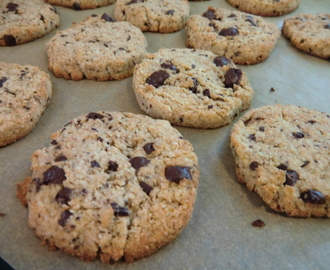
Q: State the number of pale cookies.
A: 11